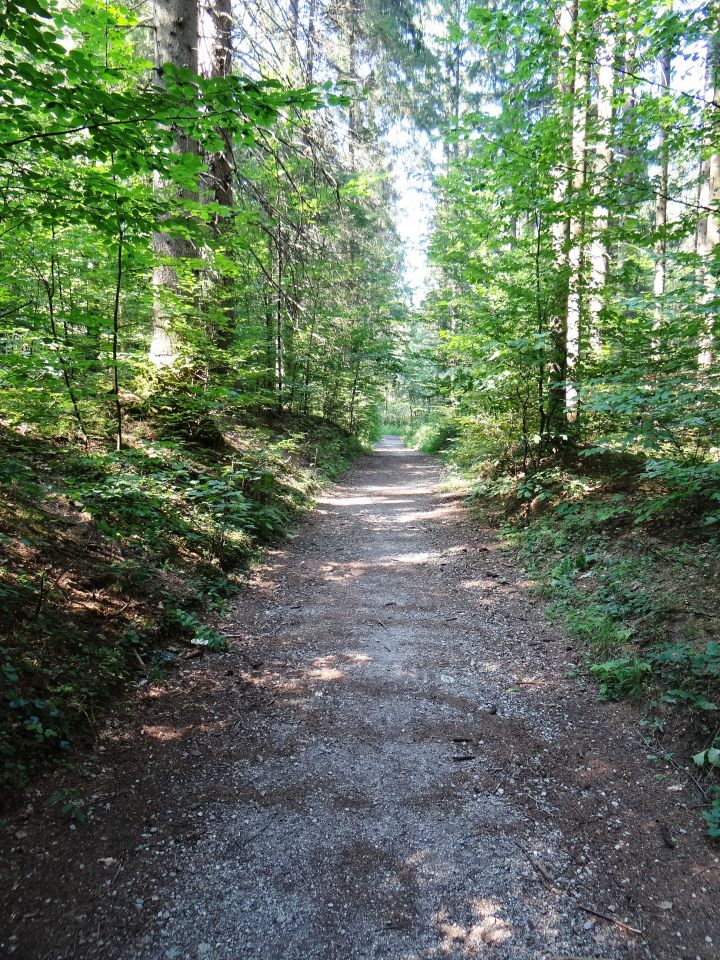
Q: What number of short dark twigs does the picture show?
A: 2